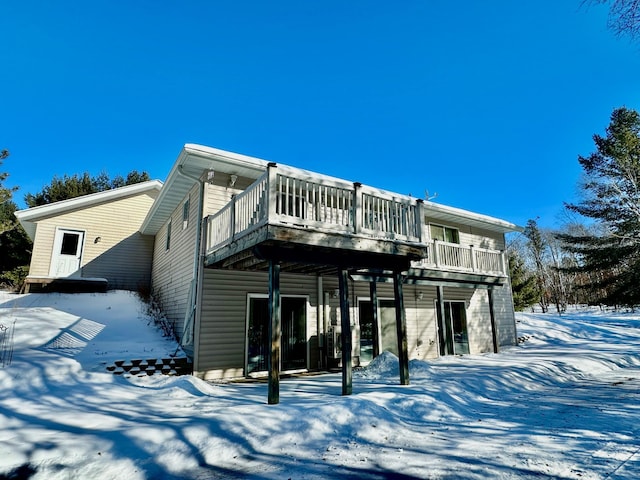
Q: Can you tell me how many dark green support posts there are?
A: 6